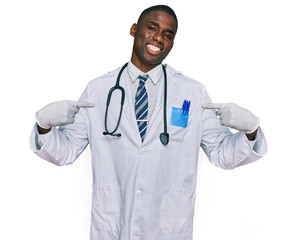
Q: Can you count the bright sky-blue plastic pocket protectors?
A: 1